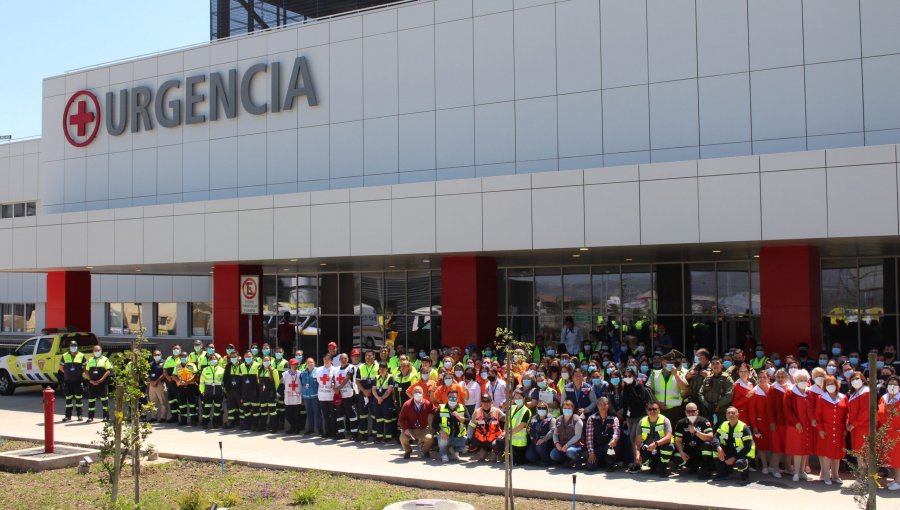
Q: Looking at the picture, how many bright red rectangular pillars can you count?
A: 4